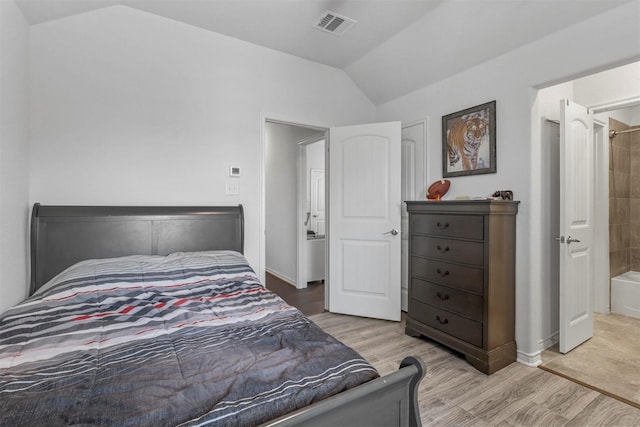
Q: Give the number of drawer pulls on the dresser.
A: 5